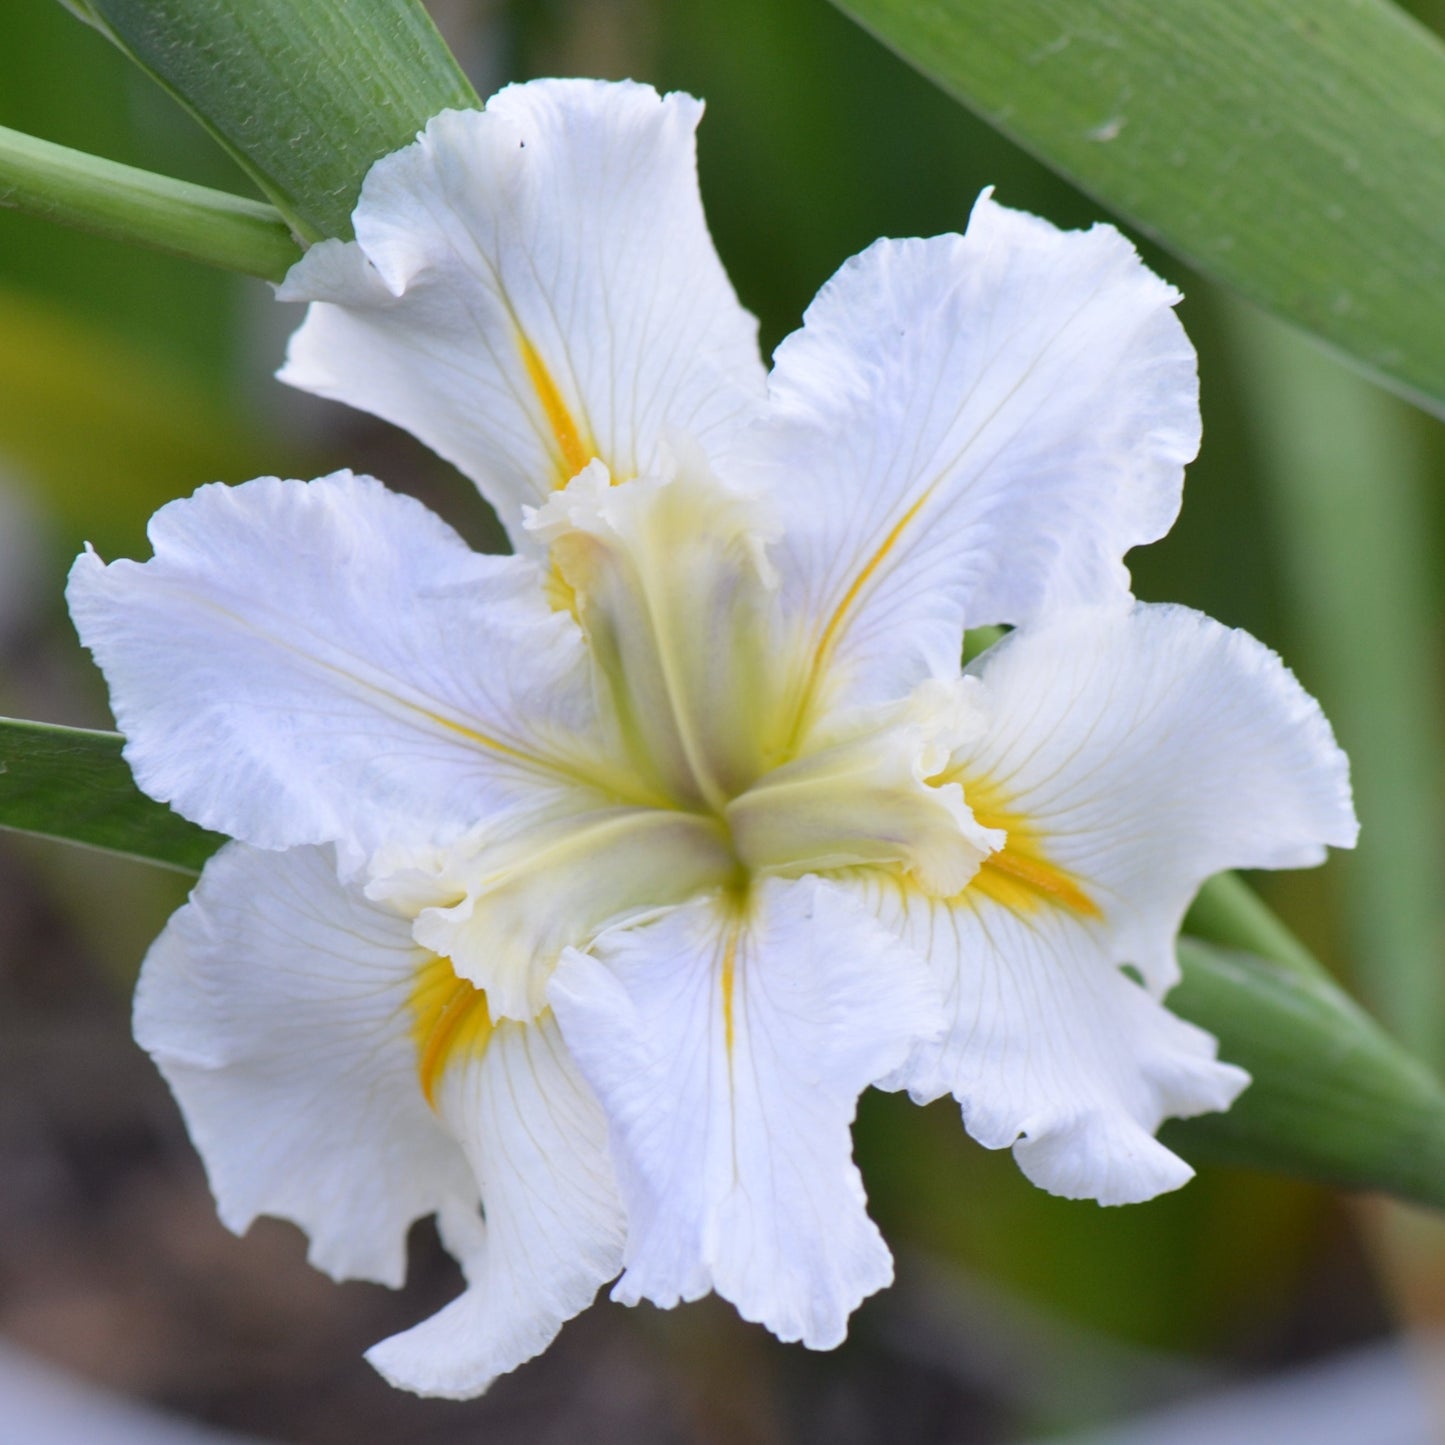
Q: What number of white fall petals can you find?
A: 3